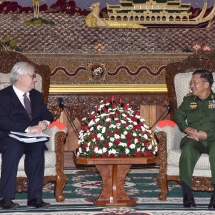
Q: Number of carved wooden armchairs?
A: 2